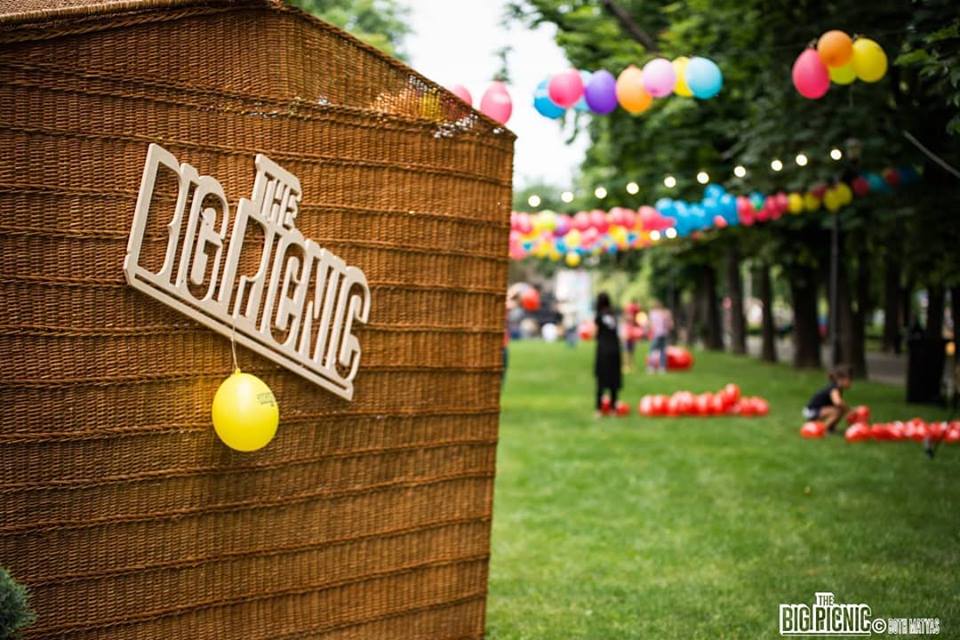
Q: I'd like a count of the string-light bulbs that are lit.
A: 12